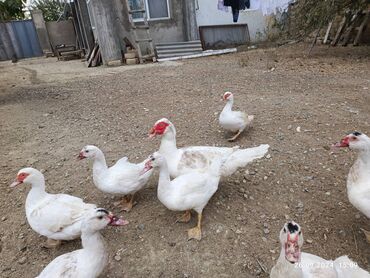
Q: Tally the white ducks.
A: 8